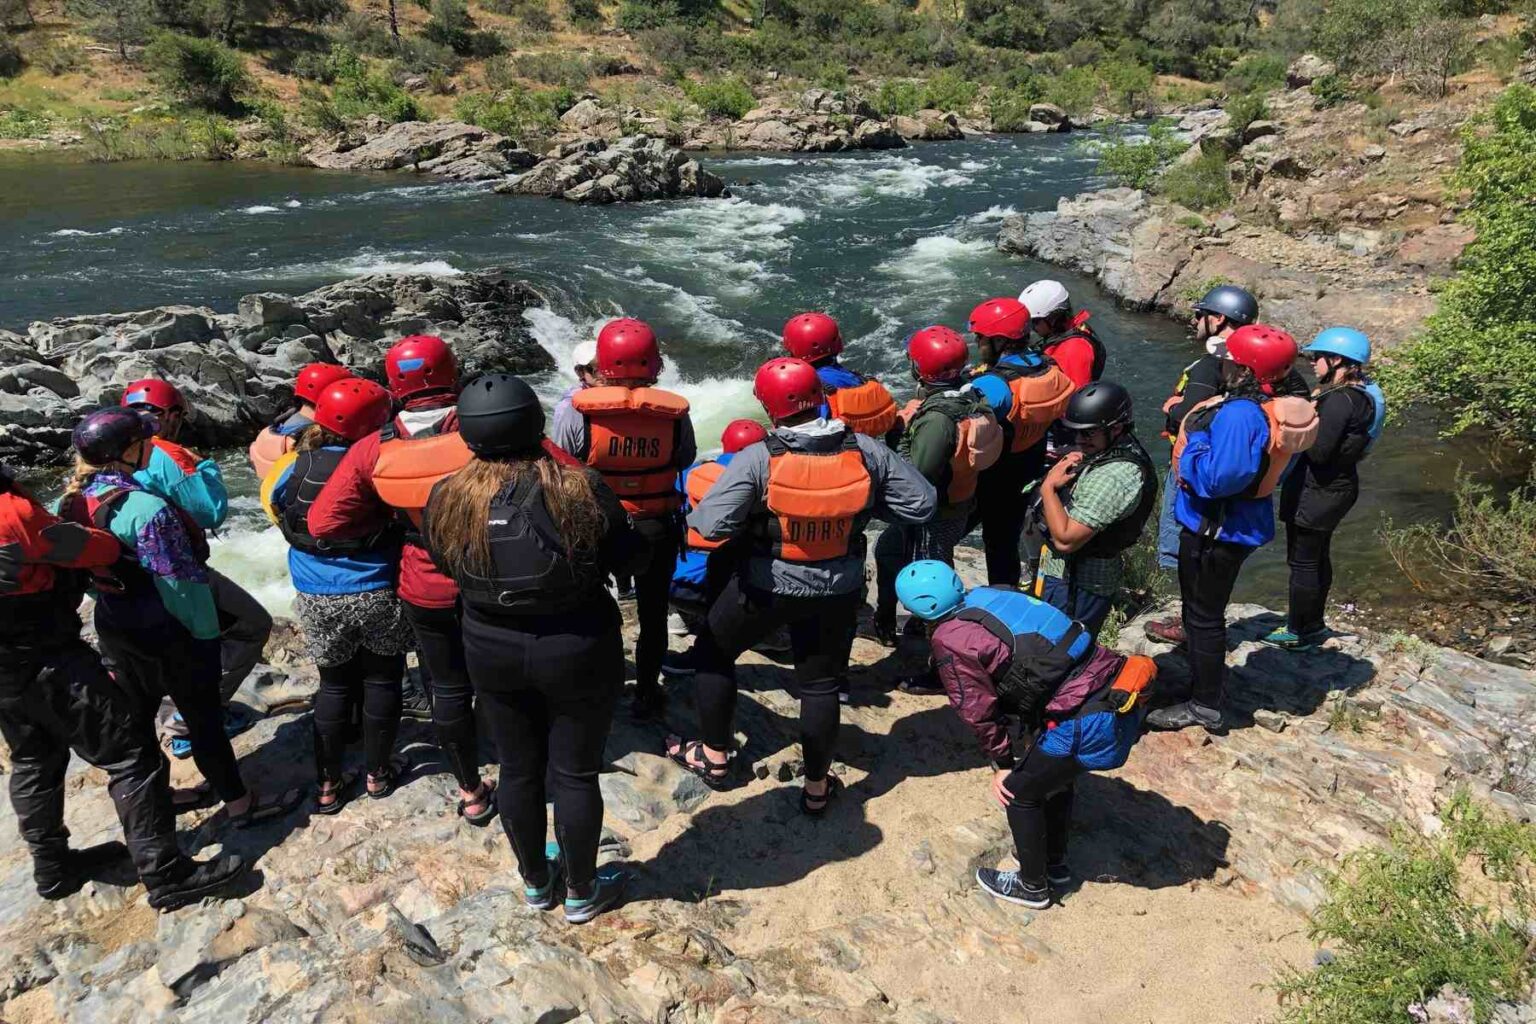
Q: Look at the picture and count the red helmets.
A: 11